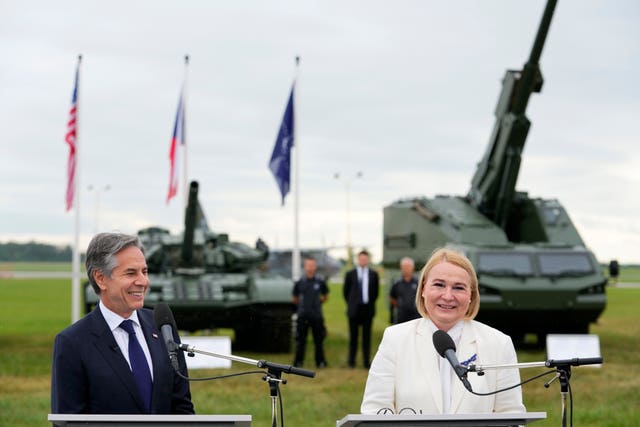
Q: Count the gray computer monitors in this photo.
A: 0